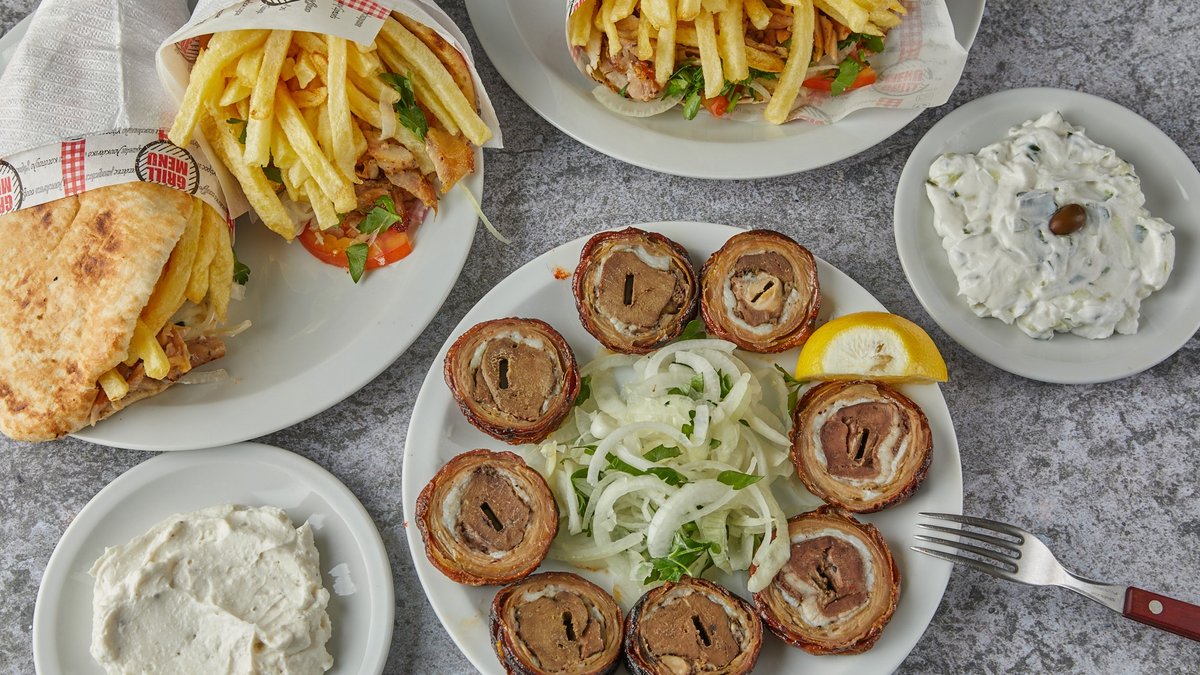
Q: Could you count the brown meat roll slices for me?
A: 8